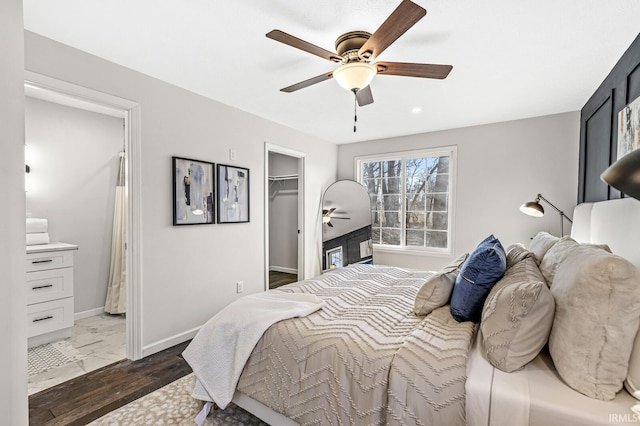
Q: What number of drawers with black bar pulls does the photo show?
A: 3